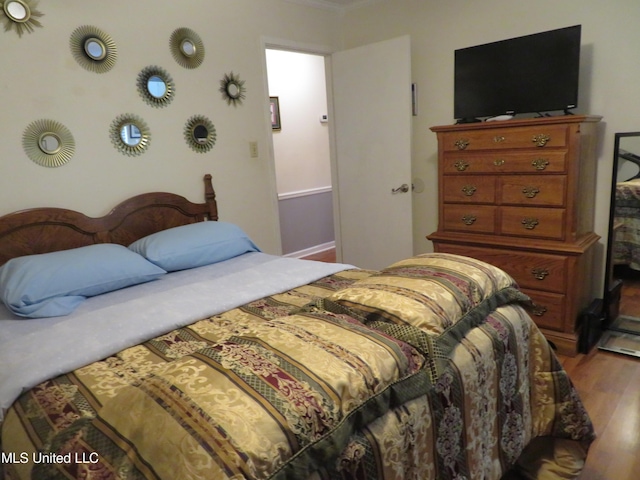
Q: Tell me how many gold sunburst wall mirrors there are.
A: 8